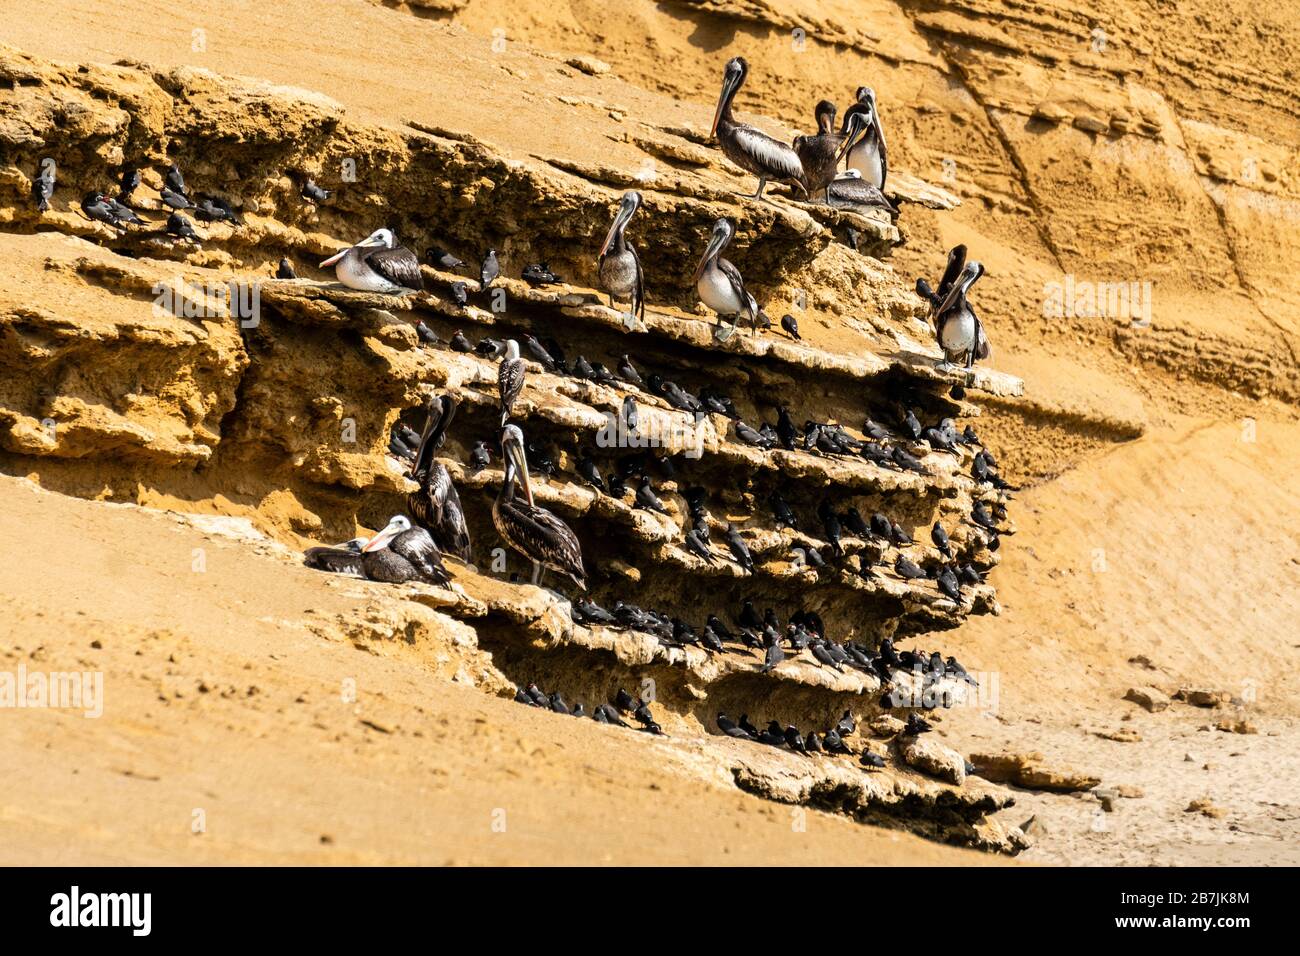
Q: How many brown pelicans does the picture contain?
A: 14